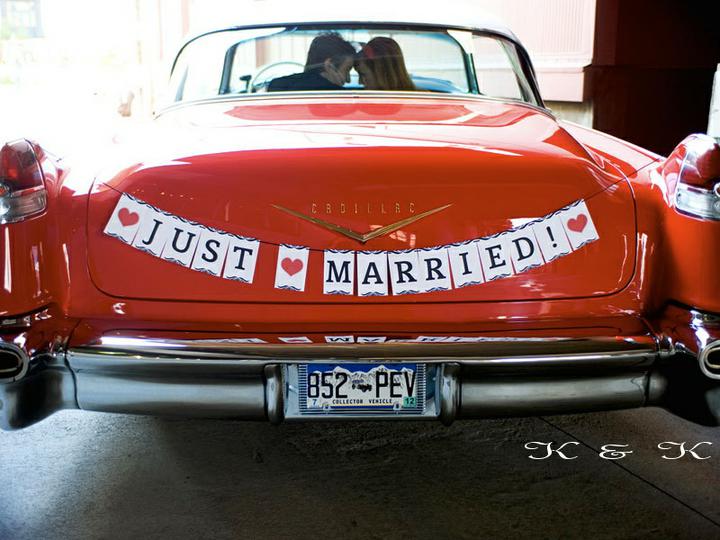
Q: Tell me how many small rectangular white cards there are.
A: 15